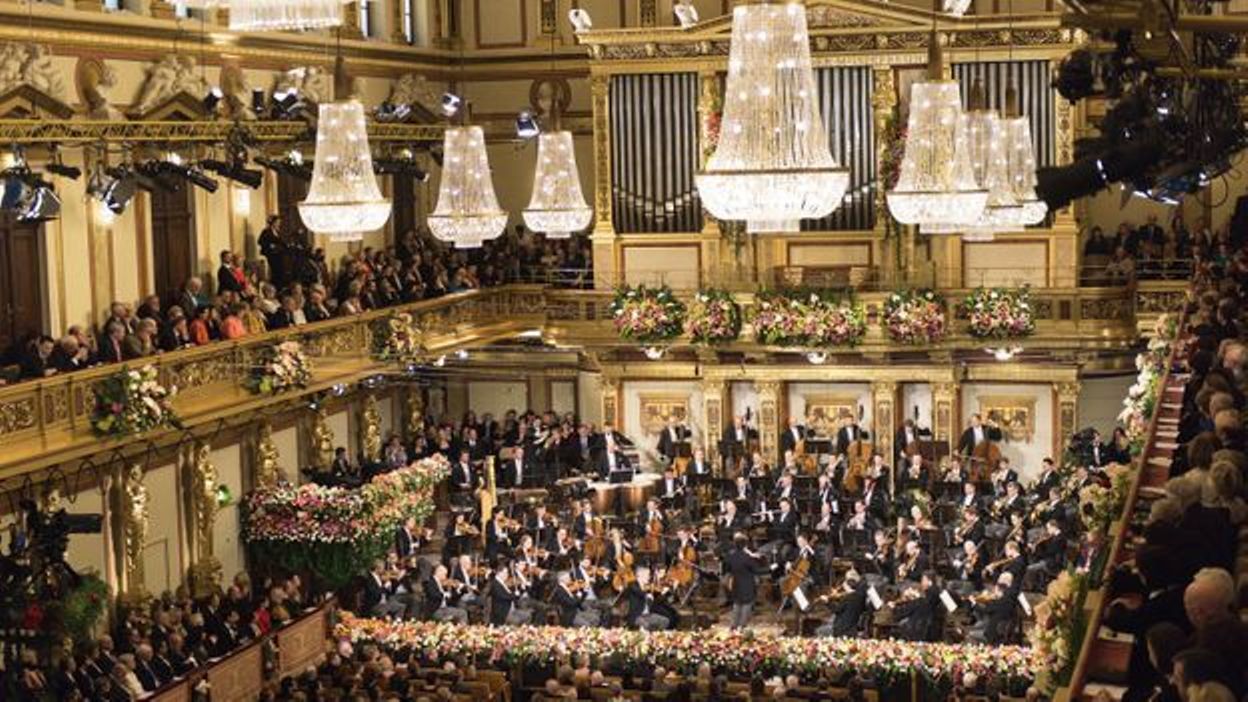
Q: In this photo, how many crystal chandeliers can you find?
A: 8